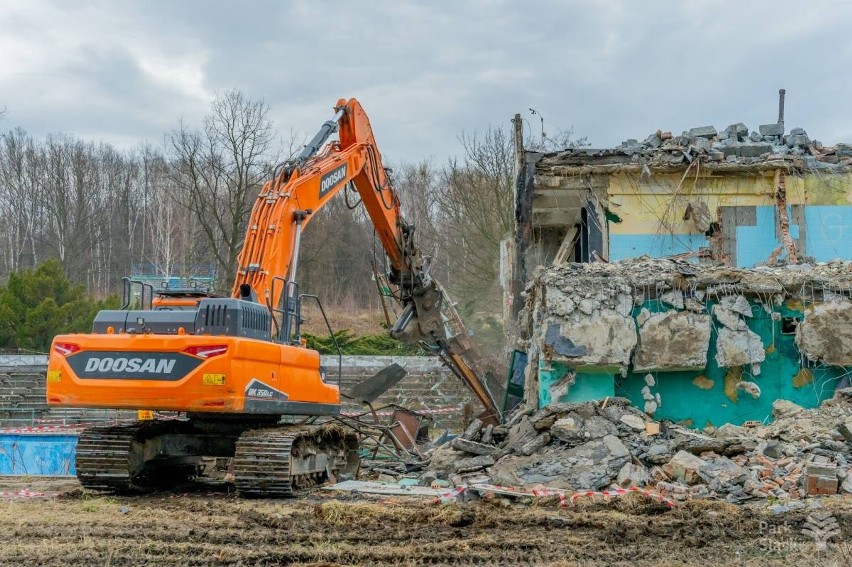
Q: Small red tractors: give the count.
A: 0